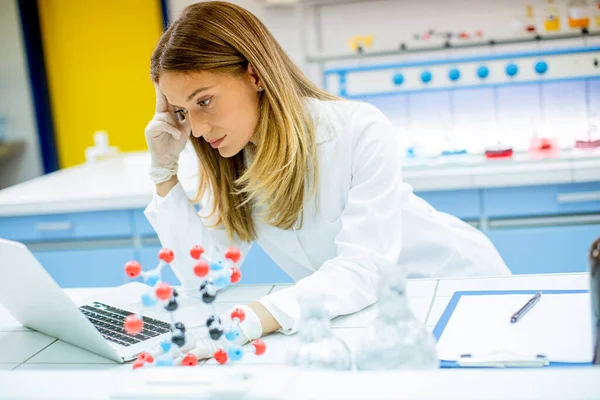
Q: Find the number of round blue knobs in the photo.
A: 6